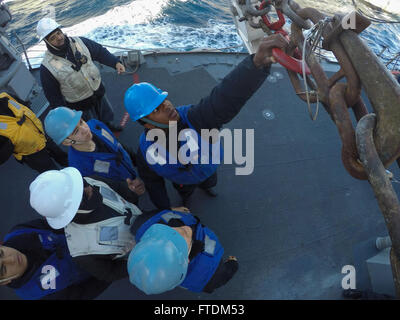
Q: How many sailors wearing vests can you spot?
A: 7